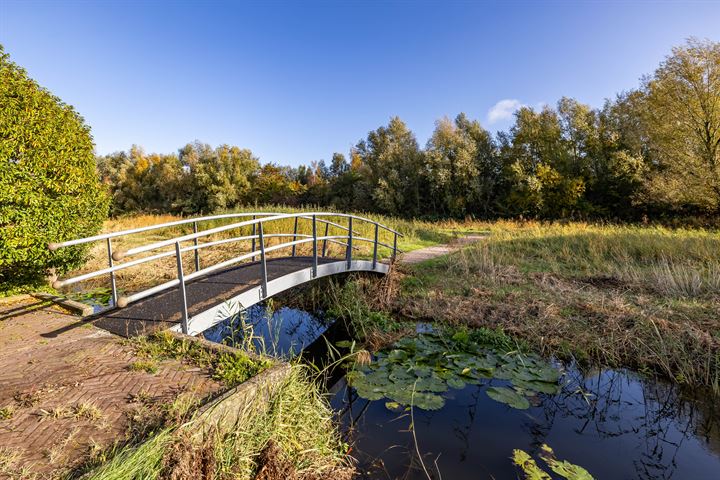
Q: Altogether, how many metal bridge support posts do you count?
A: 11